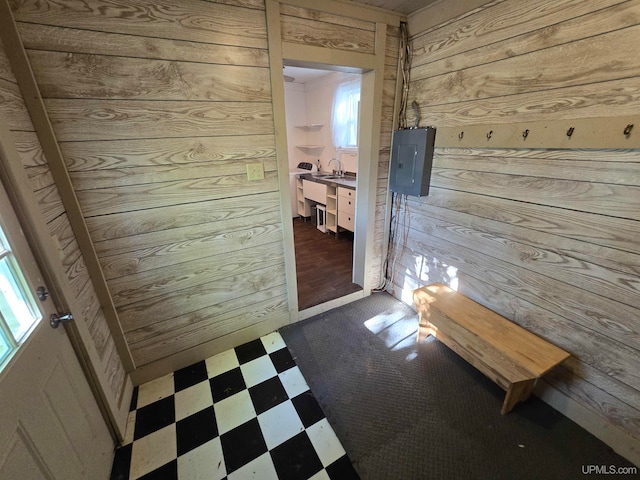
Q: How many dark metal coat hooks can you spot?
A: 5